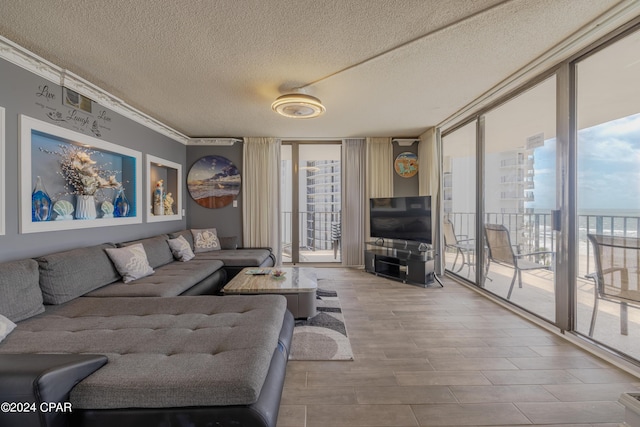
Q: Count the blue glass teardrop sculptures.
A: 2